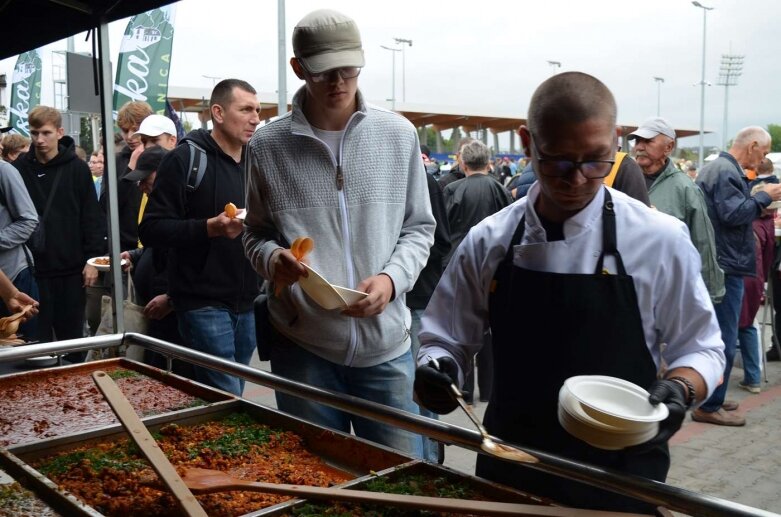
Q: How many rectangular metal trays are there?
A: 4